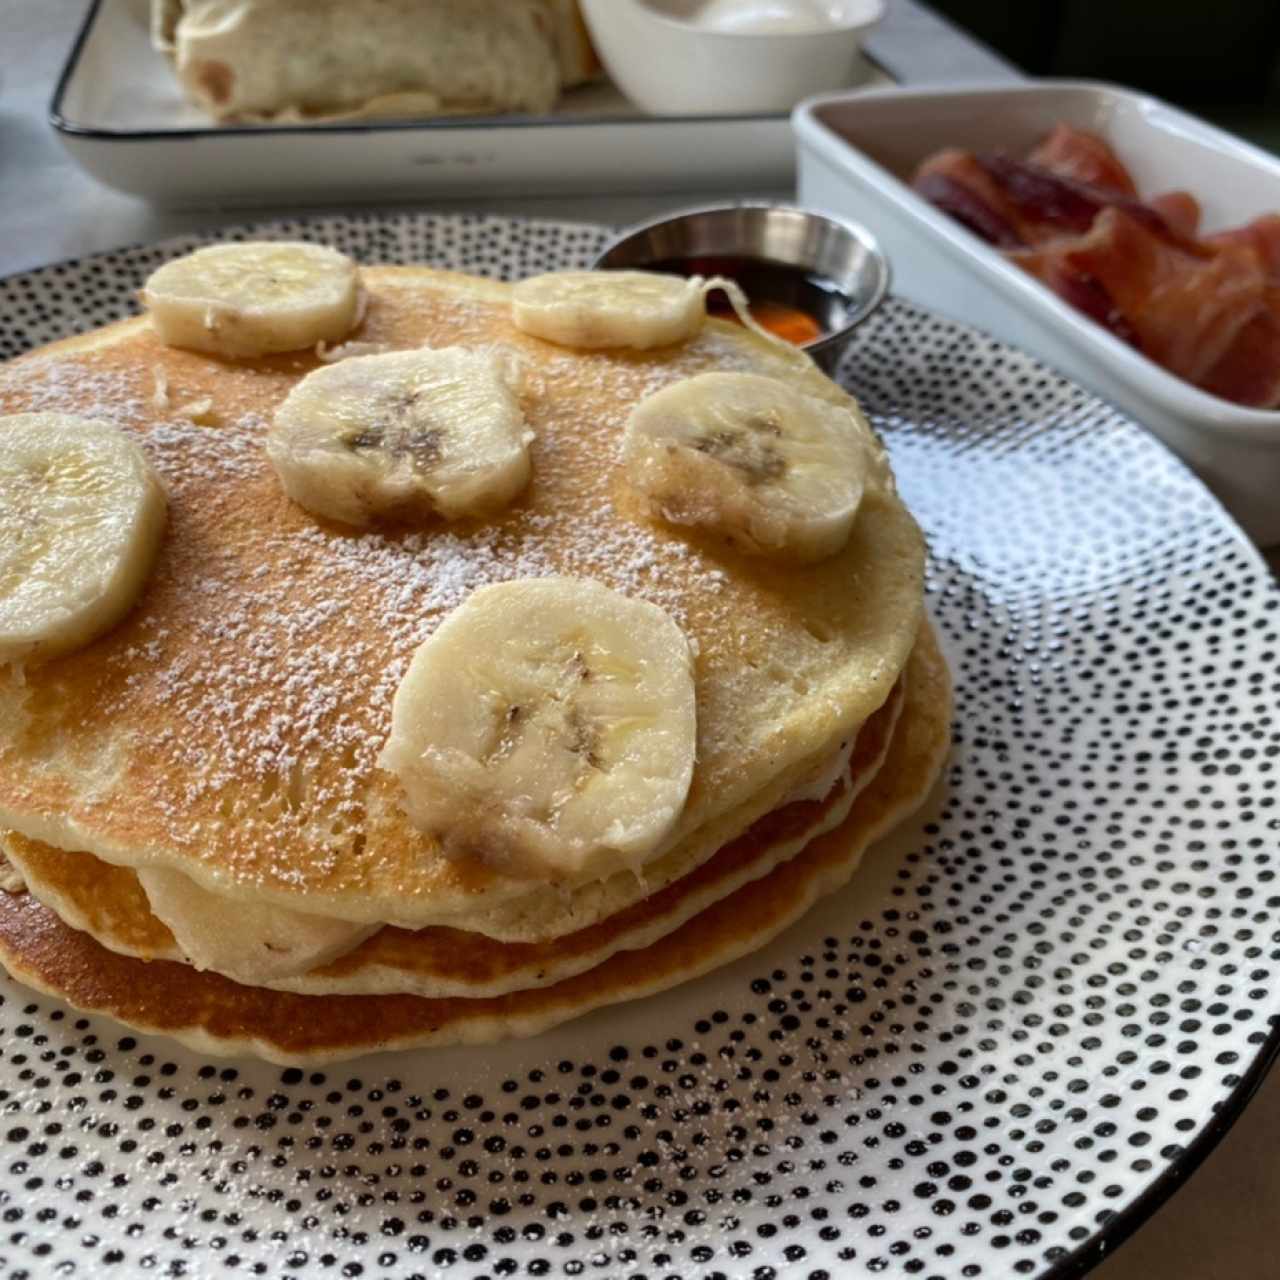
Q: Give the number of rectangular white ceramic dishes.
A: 2